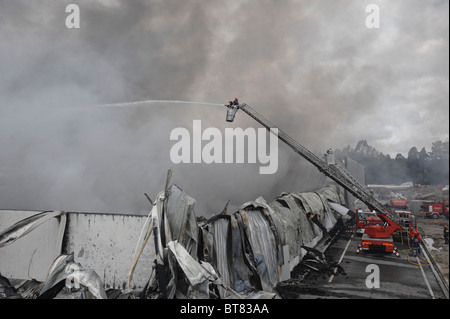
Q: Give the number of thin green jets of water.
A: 0